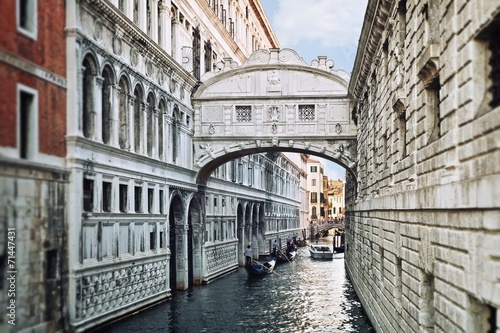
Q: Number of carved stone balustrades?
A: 2